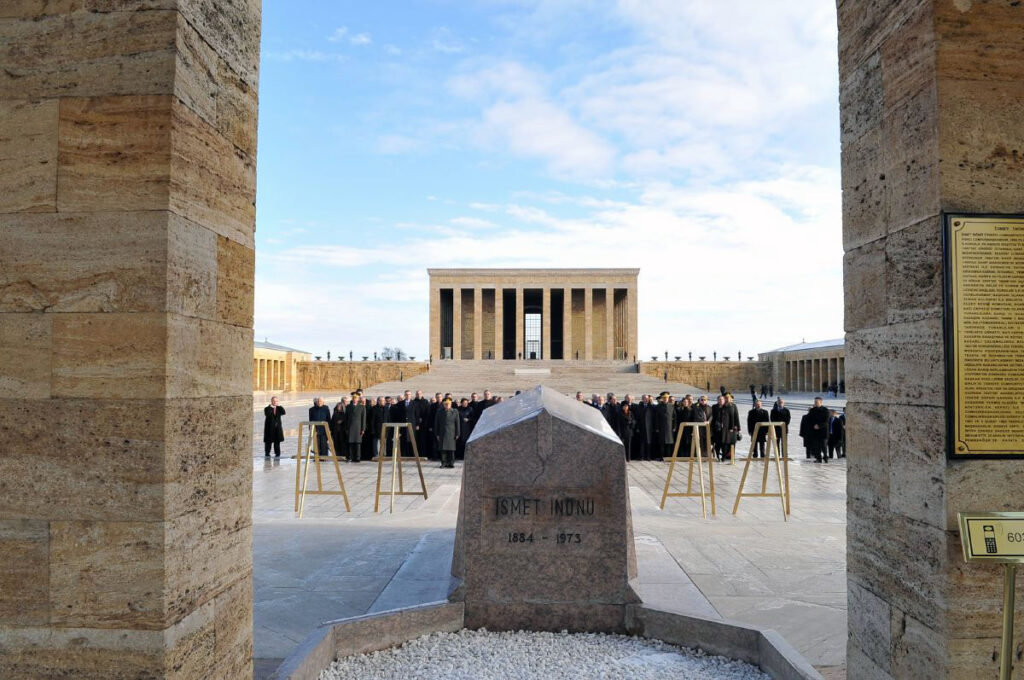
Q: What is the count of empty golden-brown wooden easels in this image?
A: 4